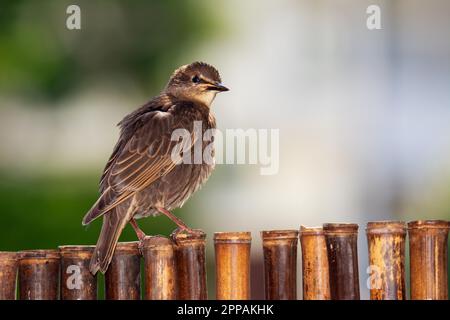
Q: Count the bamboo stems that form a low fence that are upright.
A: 12